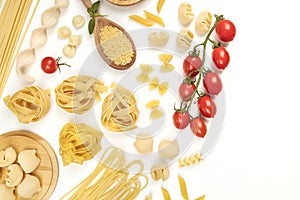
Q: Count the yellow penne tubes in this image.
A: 6